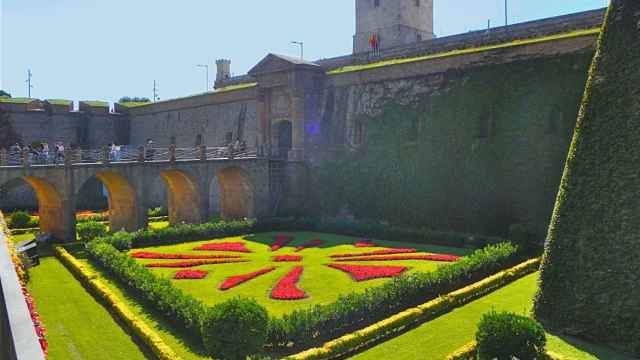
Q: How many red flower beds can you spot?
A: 13